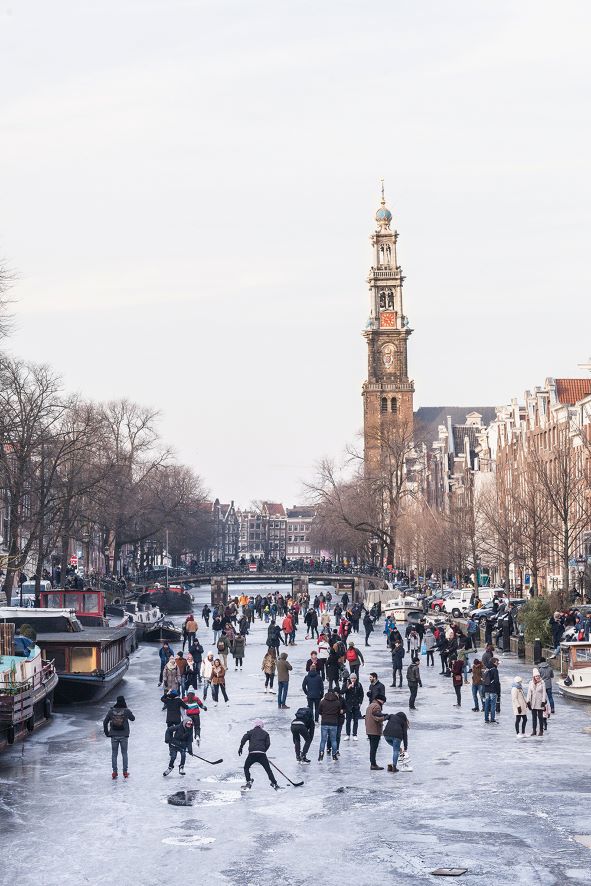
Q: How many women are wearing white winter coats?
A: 2